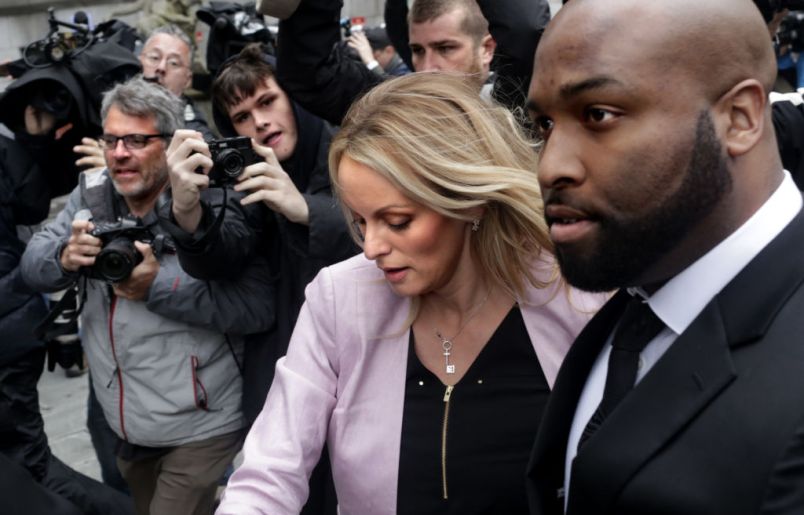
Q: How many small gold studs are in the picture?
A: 2